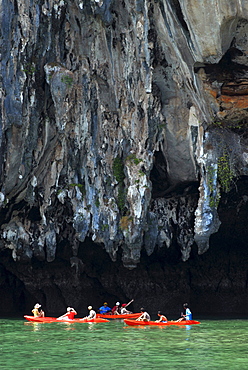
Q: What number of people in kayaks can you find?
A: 9